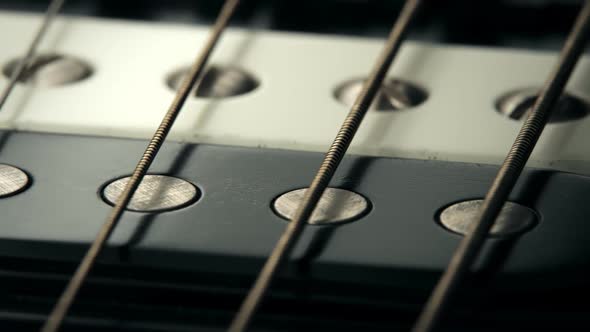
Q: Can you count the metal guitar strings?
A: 4